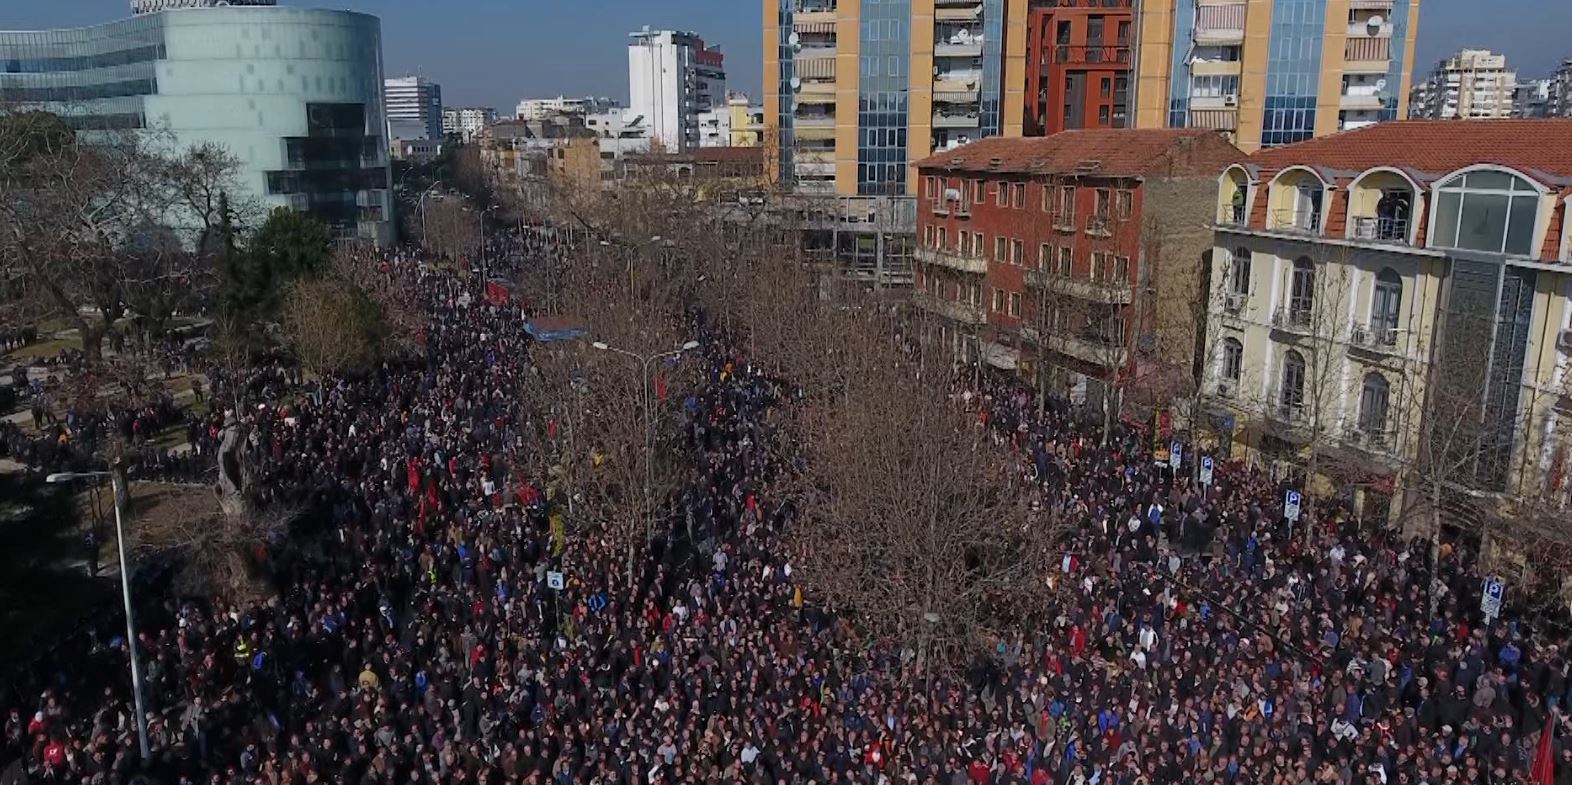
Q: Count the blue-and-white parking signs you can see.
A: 4